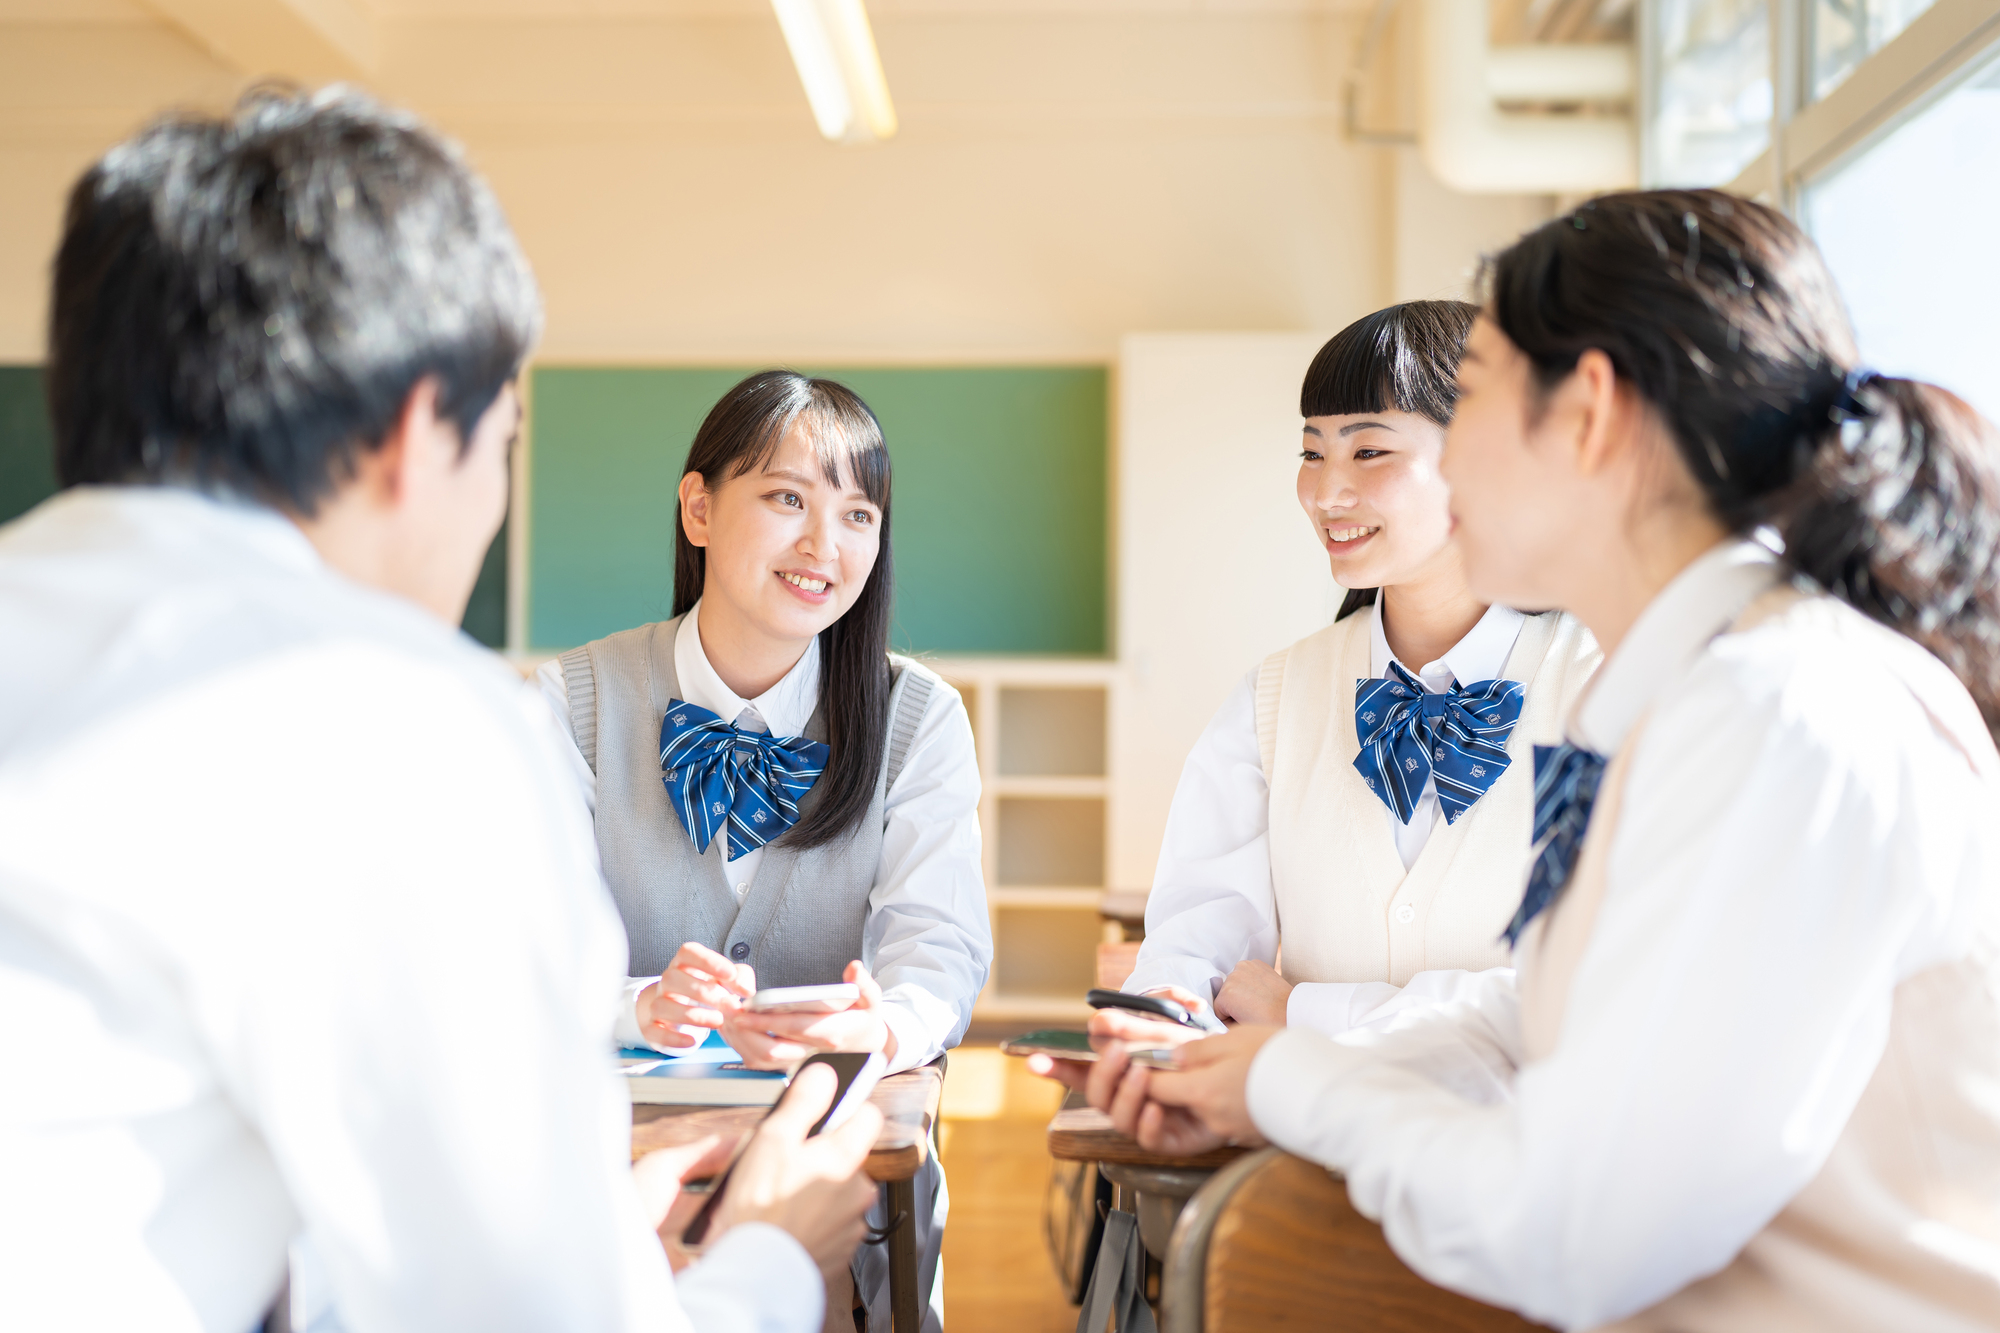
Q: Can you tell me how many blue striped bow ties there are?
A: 3